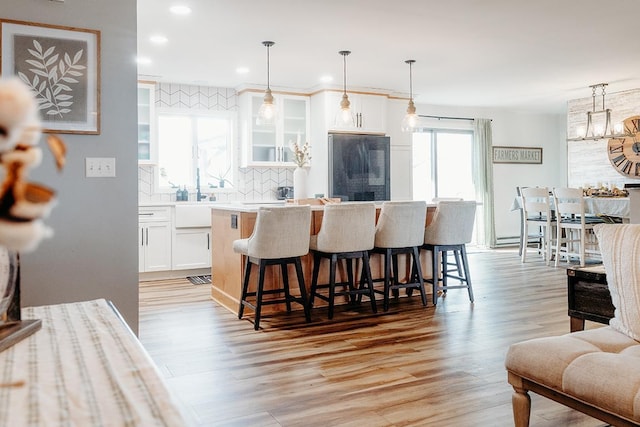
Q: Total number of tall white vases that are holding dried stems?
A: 1